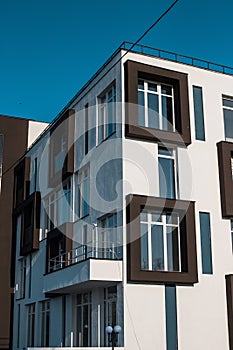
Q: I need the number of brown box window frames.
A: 8